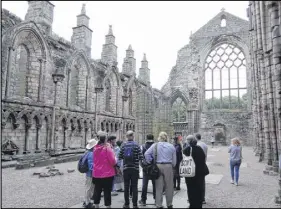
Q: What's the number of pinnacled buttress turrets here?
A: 5